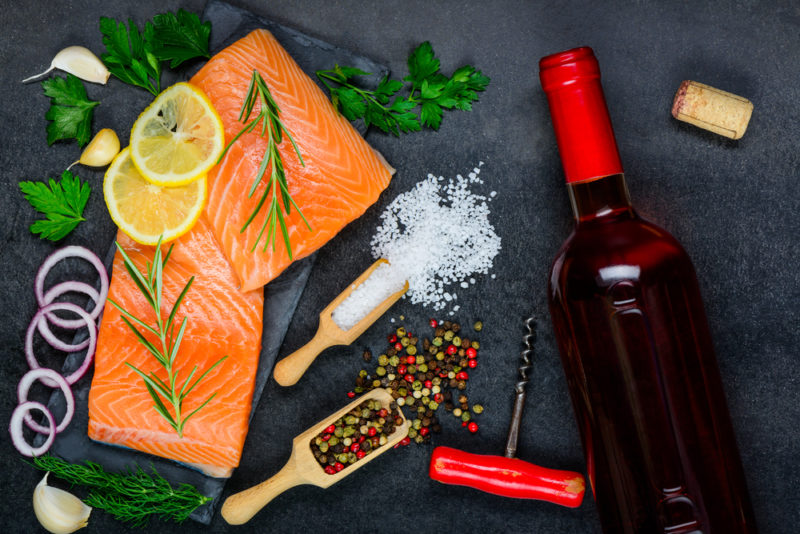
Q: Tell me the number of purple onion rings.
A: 5